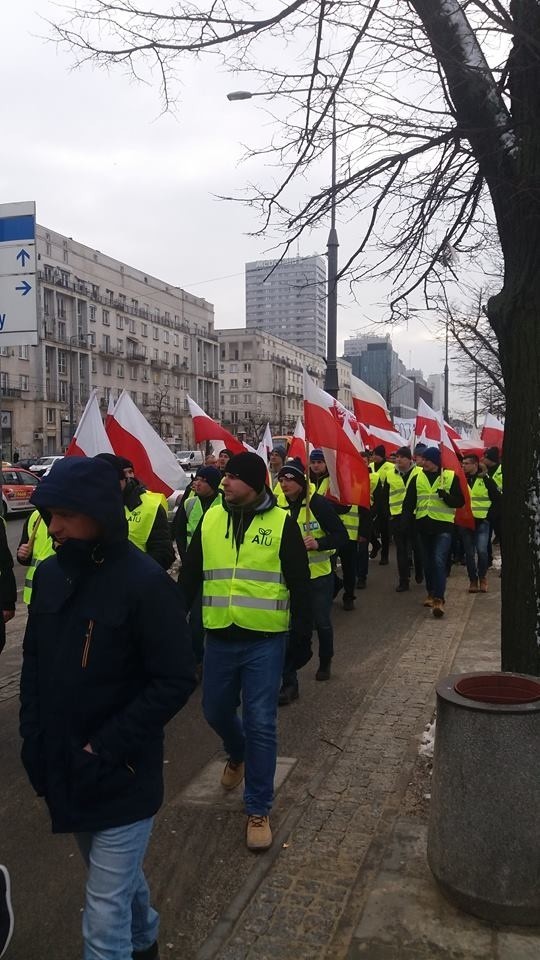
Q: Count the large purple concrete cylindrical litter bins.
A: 0